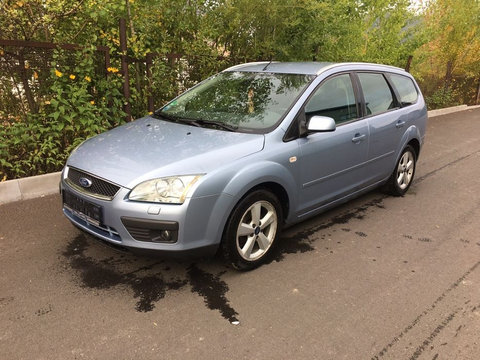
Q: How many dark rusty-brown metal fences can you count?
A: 1